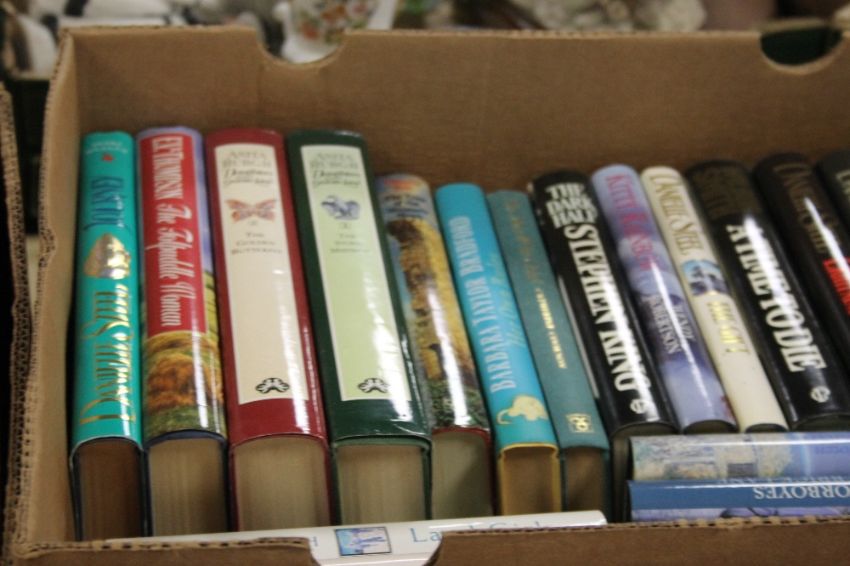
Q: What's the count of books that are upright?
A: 13